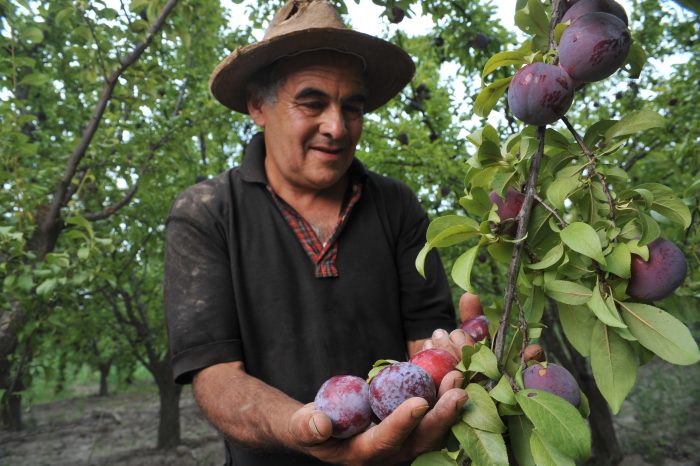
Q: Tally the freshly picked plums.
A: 3